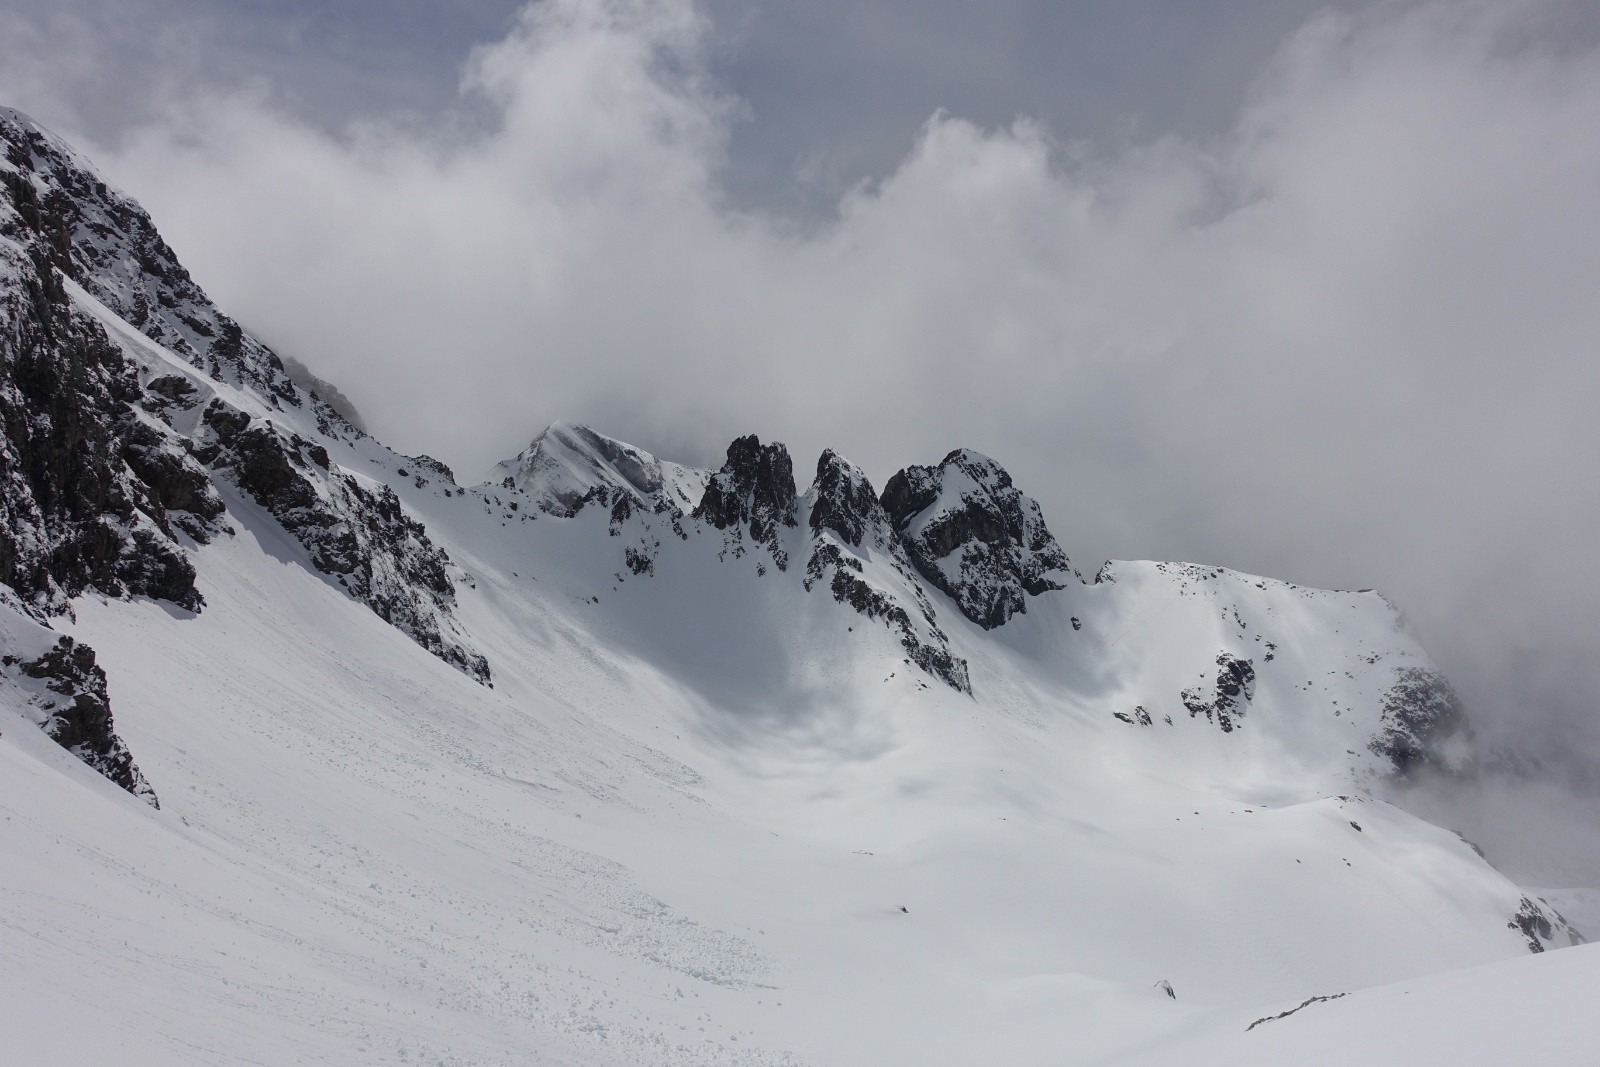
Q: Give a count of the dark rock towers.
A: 3